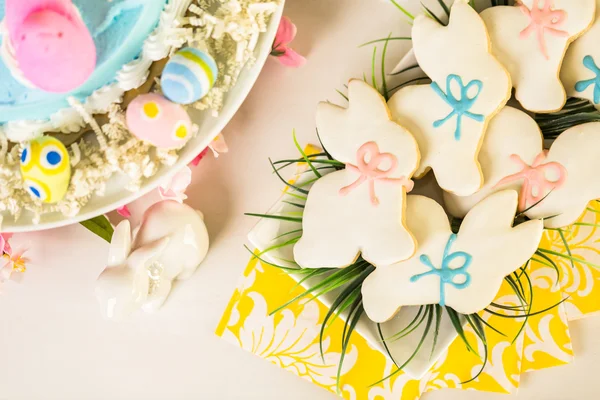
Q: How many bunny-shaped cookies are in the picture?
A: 6